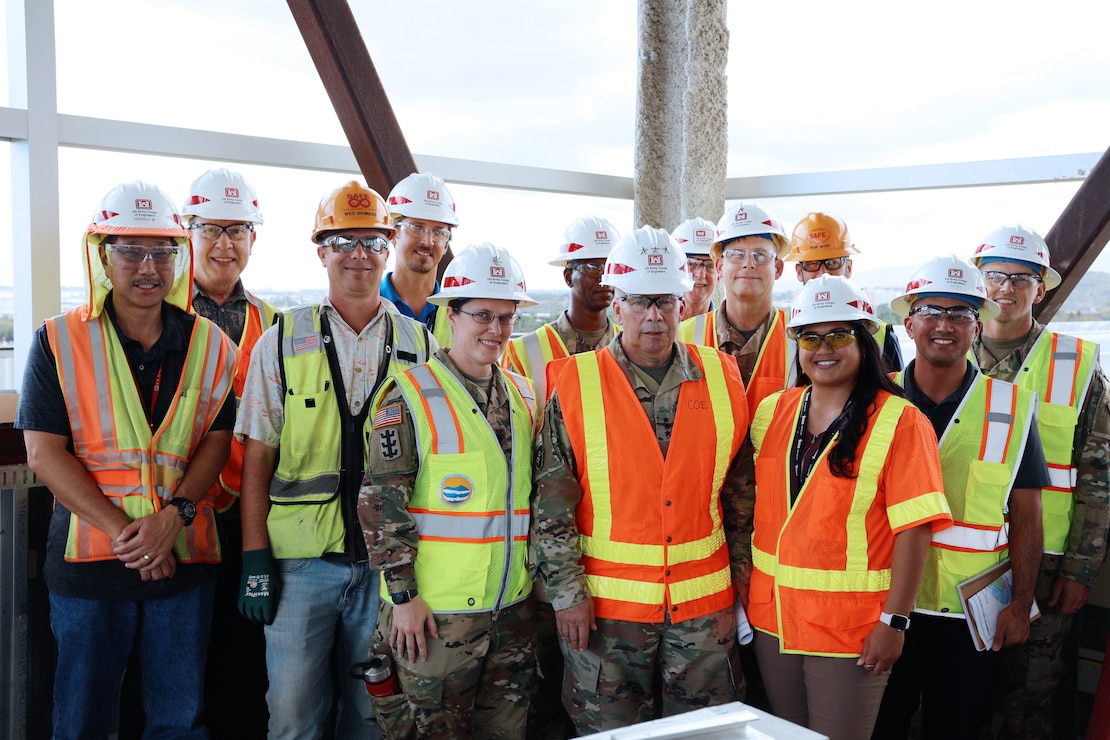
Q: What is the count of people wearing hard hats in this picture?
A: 13